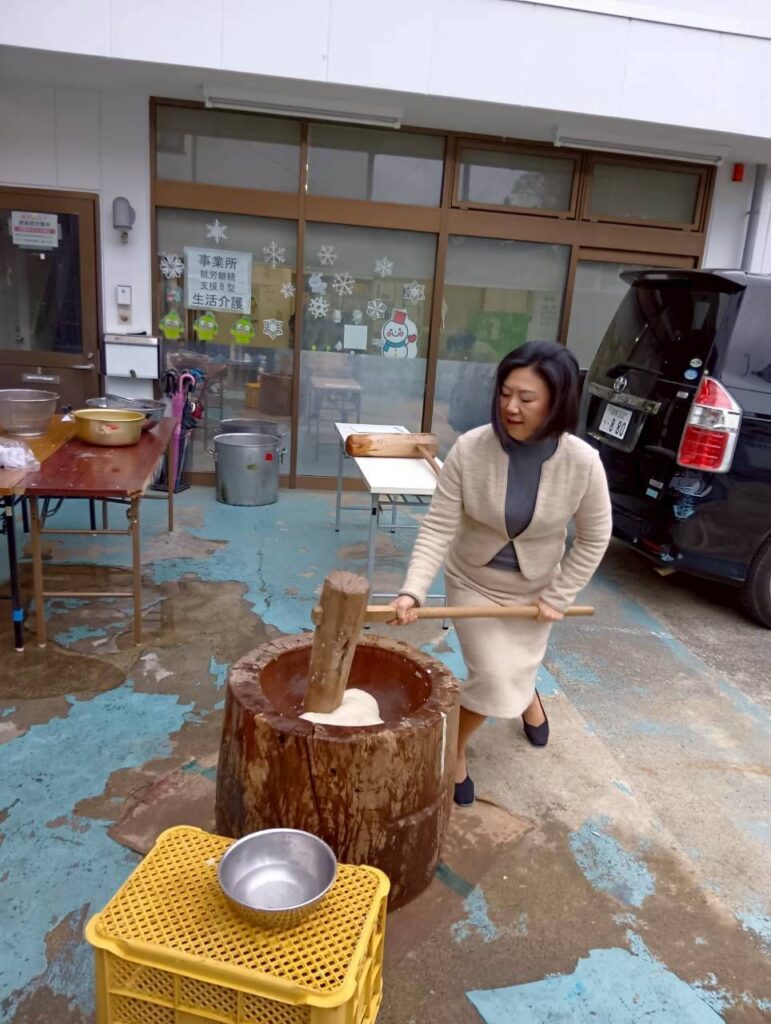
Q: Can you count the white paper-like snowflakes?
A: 11